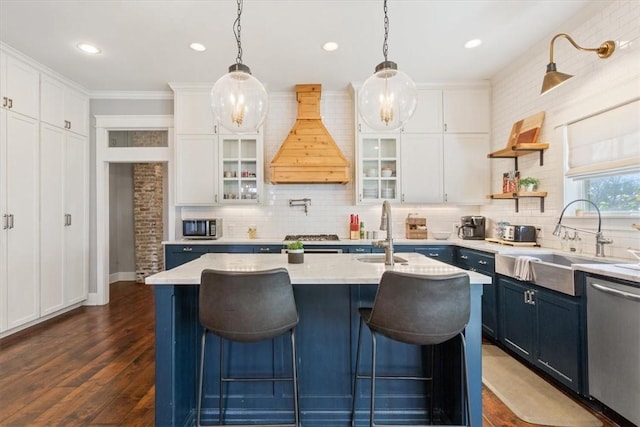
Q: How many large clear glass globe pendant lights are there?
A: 2